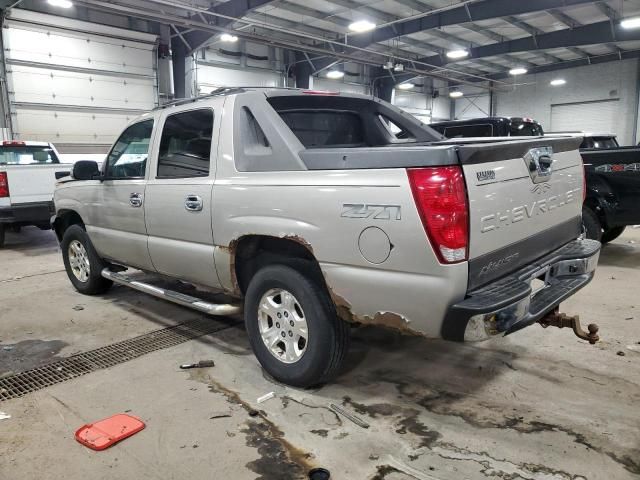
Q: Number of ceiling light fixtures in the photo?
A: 10